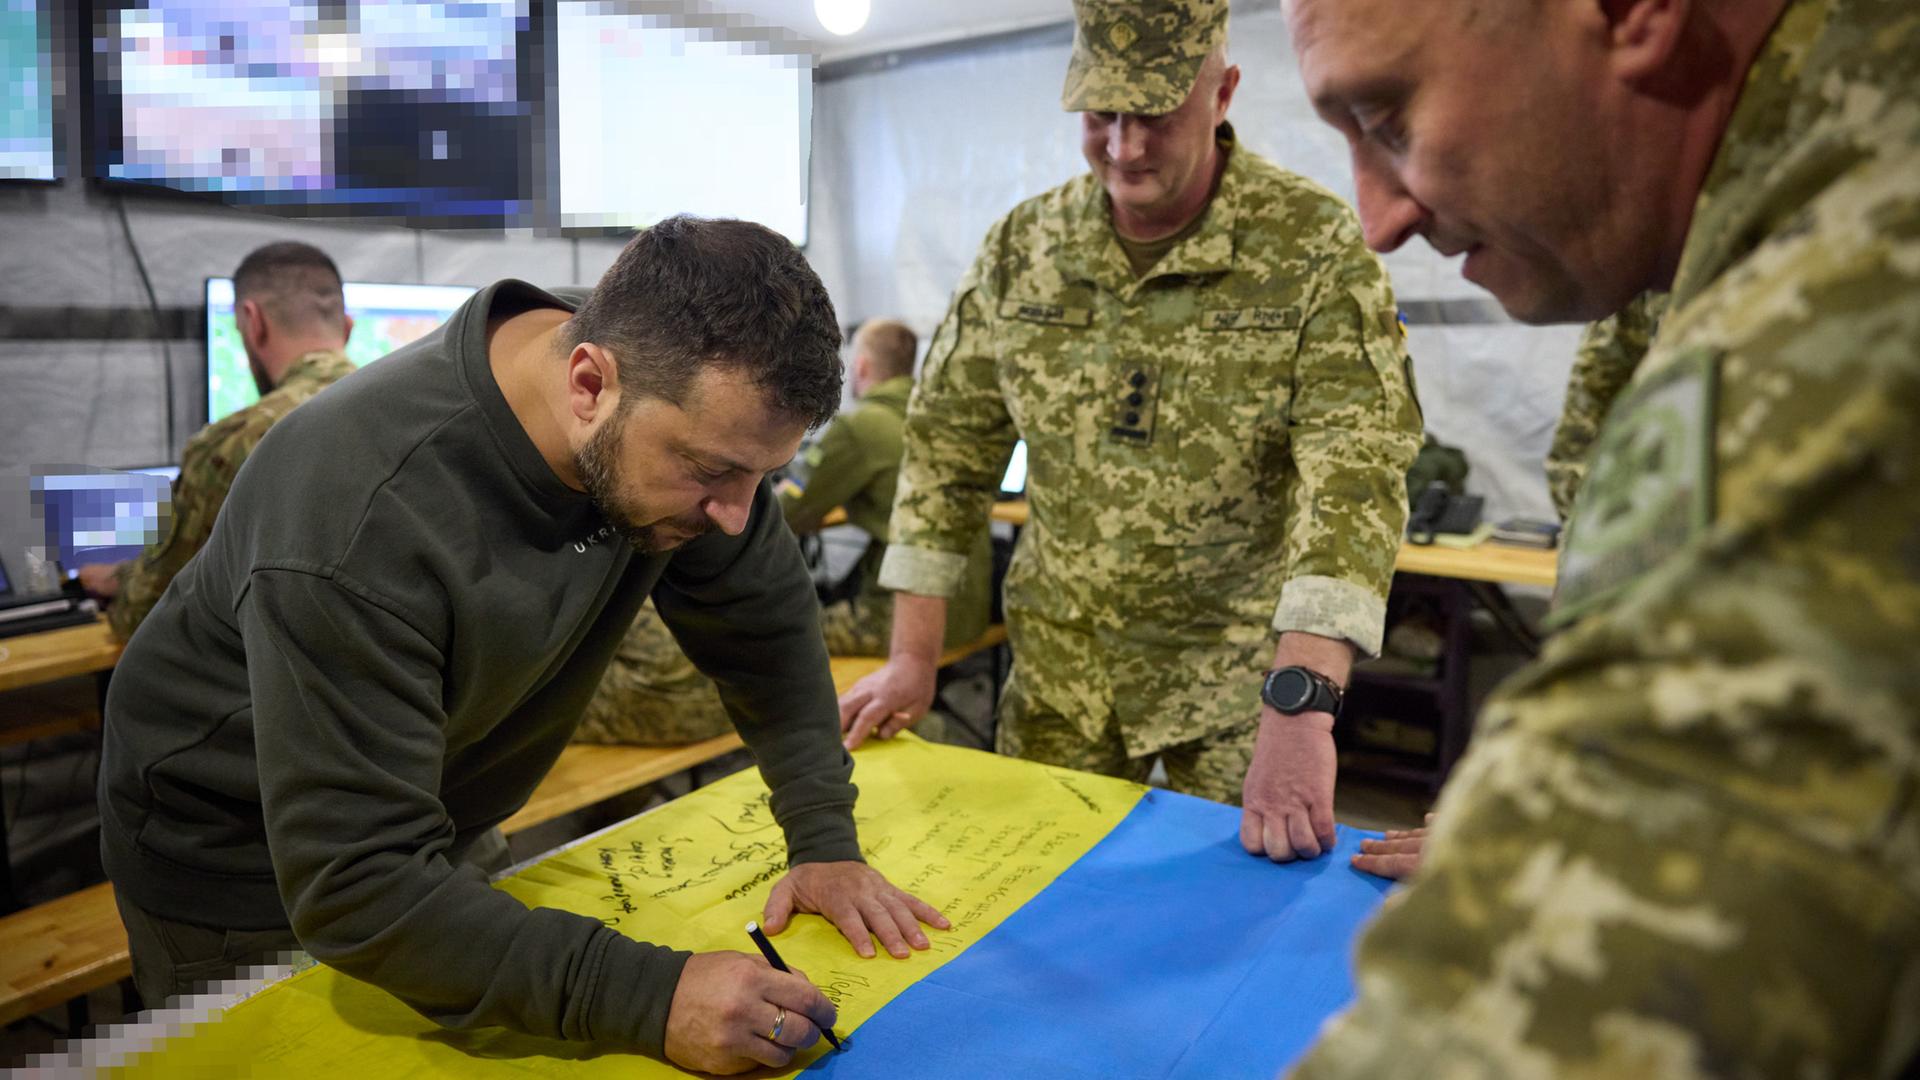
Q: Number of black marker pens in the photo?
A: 1